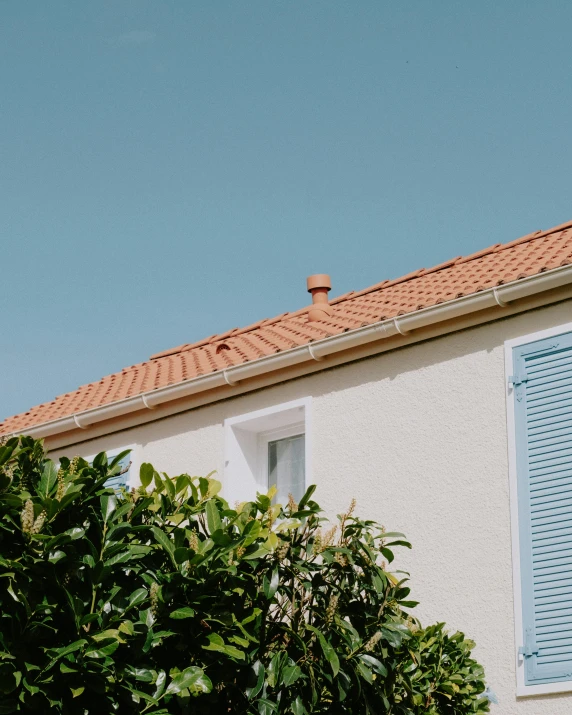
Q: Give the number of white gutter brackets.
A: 6